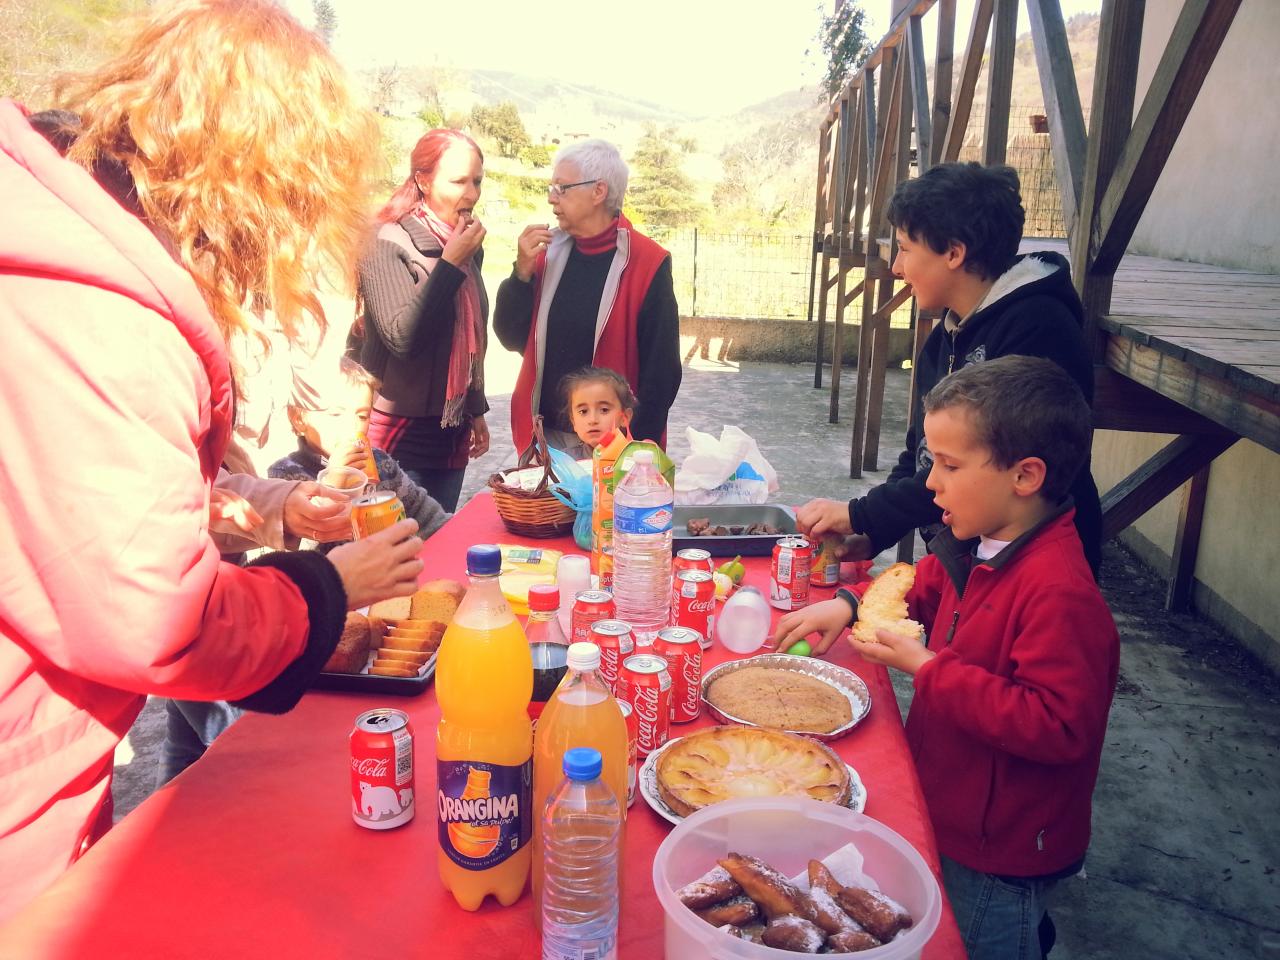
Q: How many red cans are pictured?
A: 9